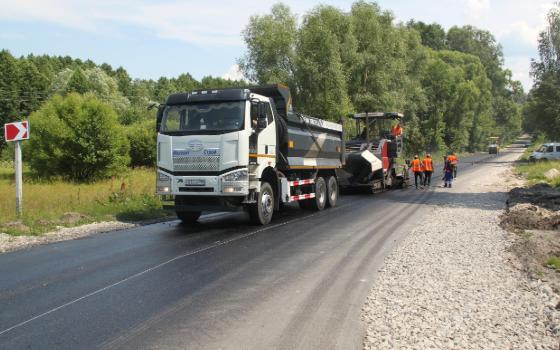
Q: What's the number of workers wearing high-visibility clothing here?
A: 4